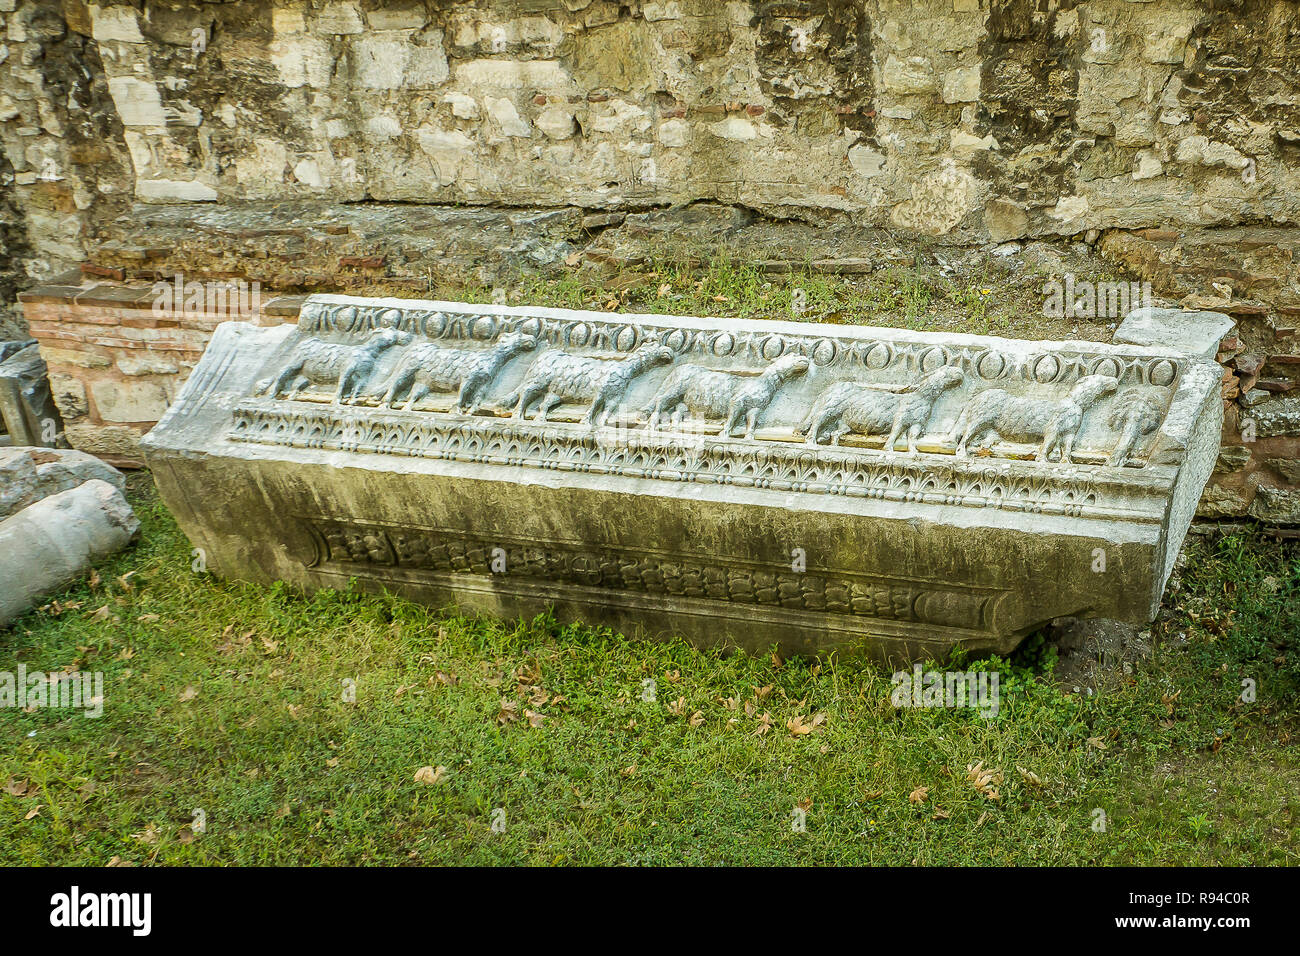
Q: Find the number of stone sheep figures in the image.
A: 6